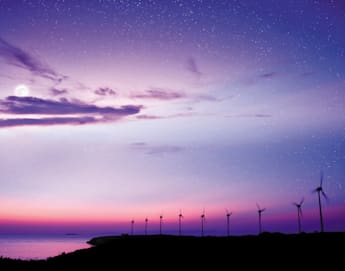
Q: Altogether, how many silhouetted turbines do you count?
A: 9